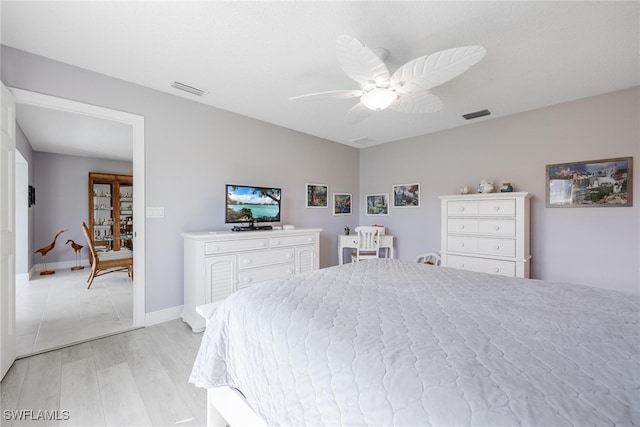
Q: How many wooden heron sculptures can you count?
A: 2